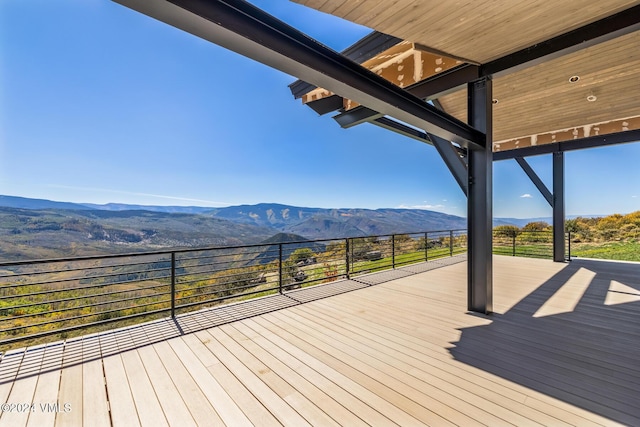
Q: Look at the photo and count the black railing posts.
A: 8